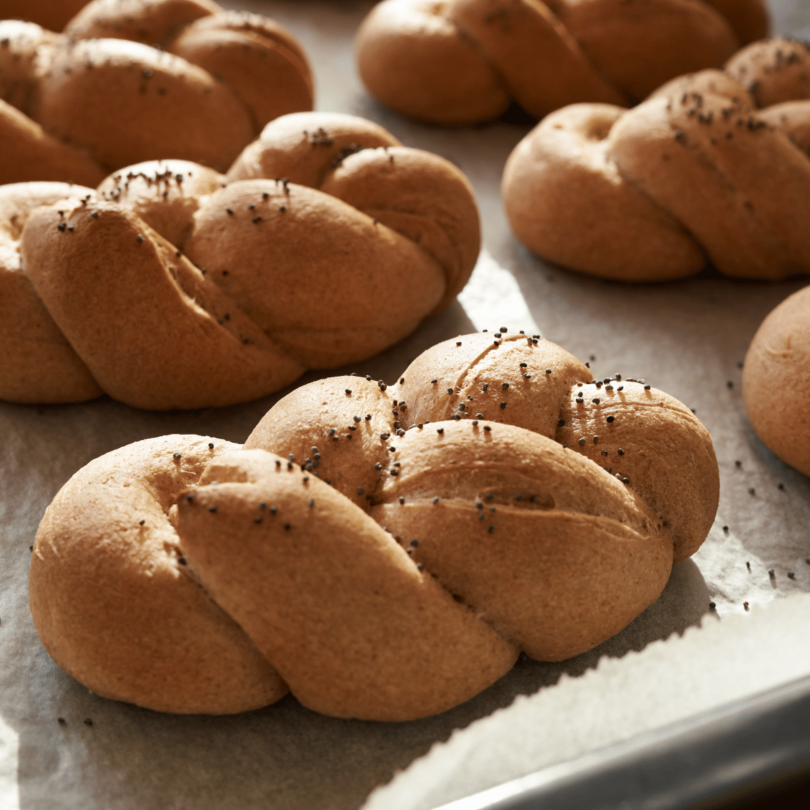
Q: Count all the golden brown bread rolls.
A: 6